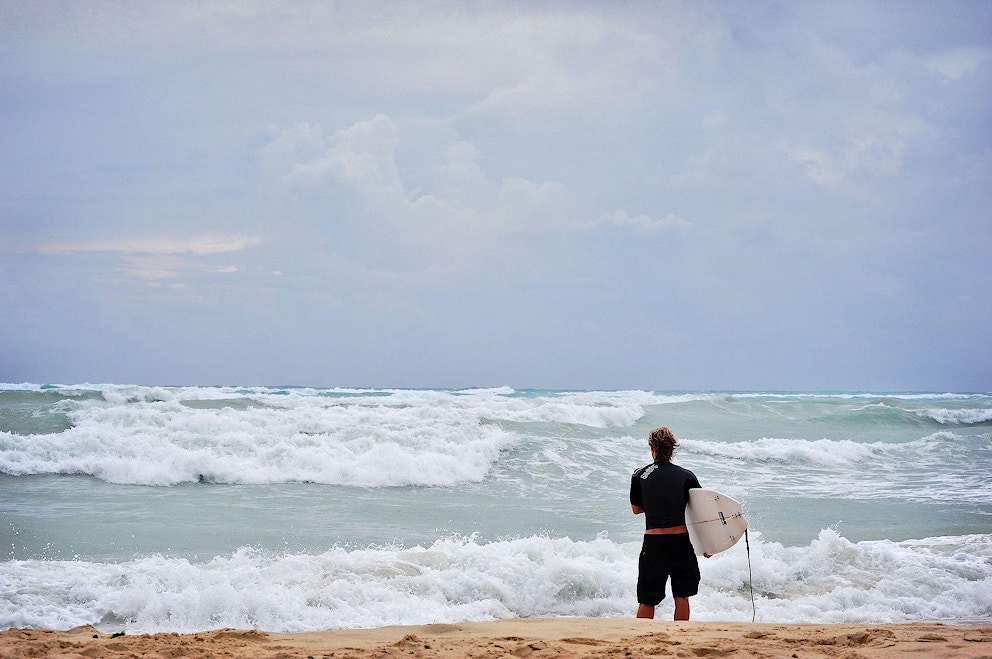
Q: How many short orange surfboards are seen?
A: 0